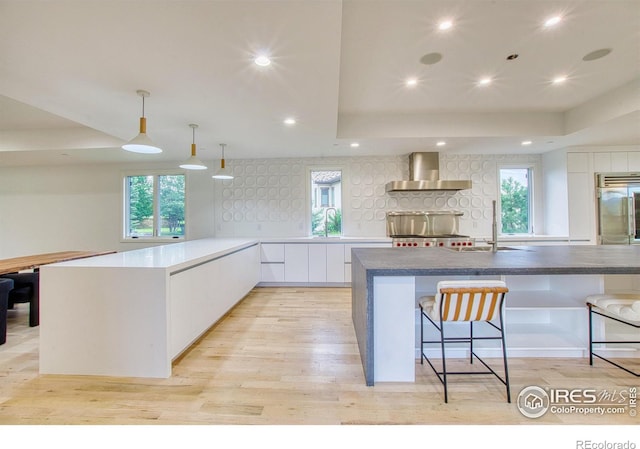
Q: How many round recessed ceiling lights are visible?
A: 10